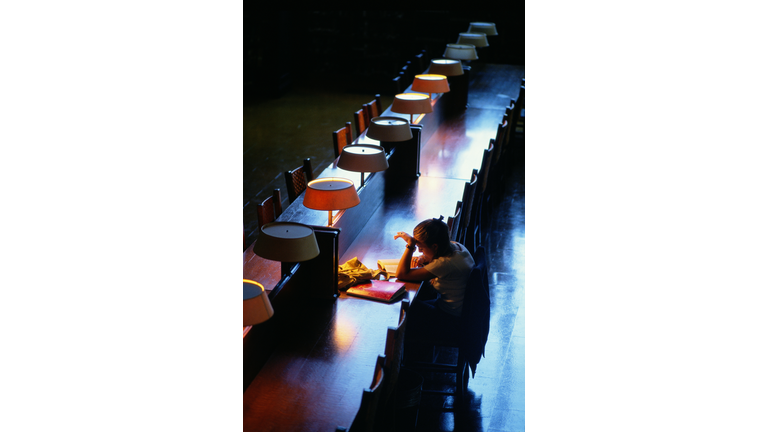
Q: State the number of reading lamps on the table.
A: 11